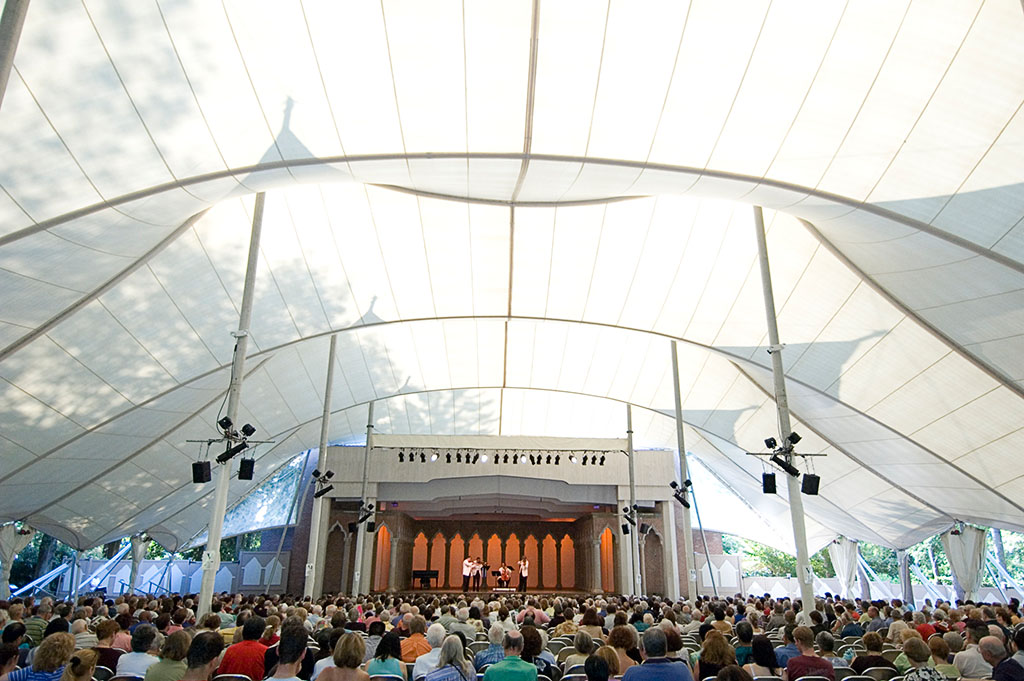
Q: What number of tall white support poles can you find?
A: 6